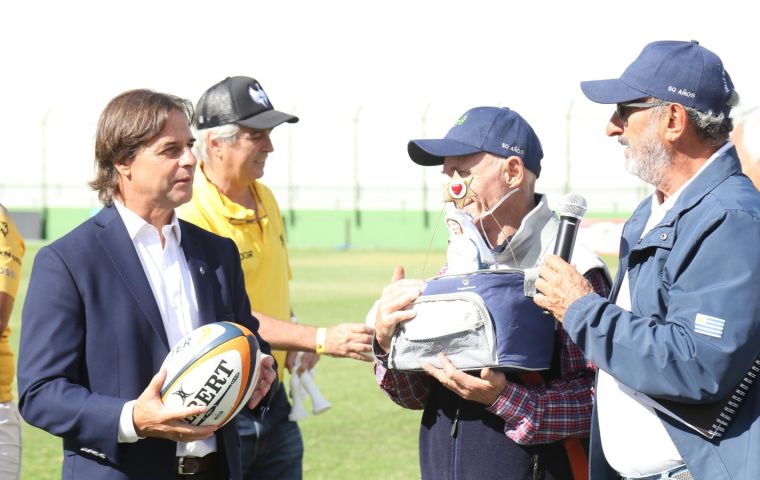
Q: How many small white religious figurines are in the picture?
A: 1